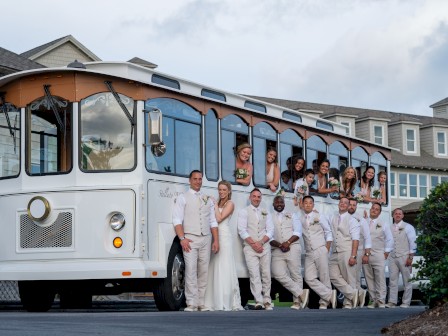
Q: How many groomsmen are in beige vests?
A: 7